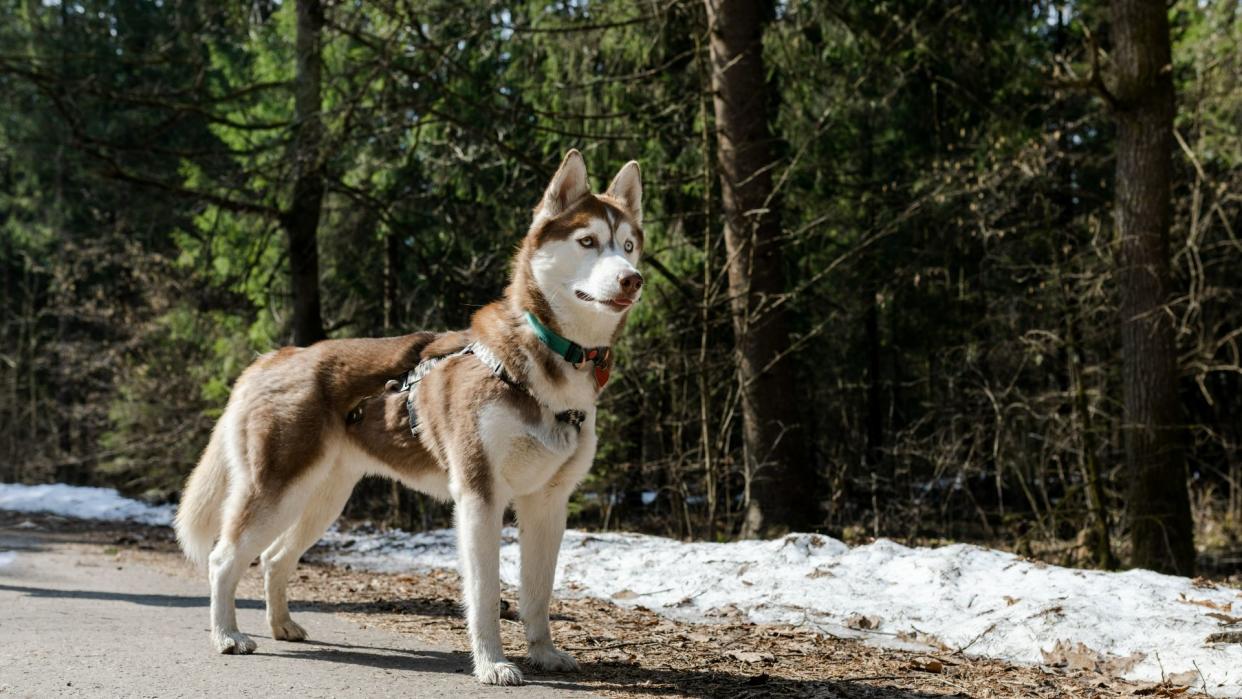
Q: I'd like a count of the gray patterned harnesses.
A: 1